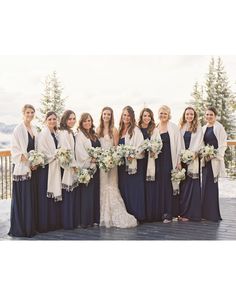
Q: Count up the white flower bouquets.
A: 10